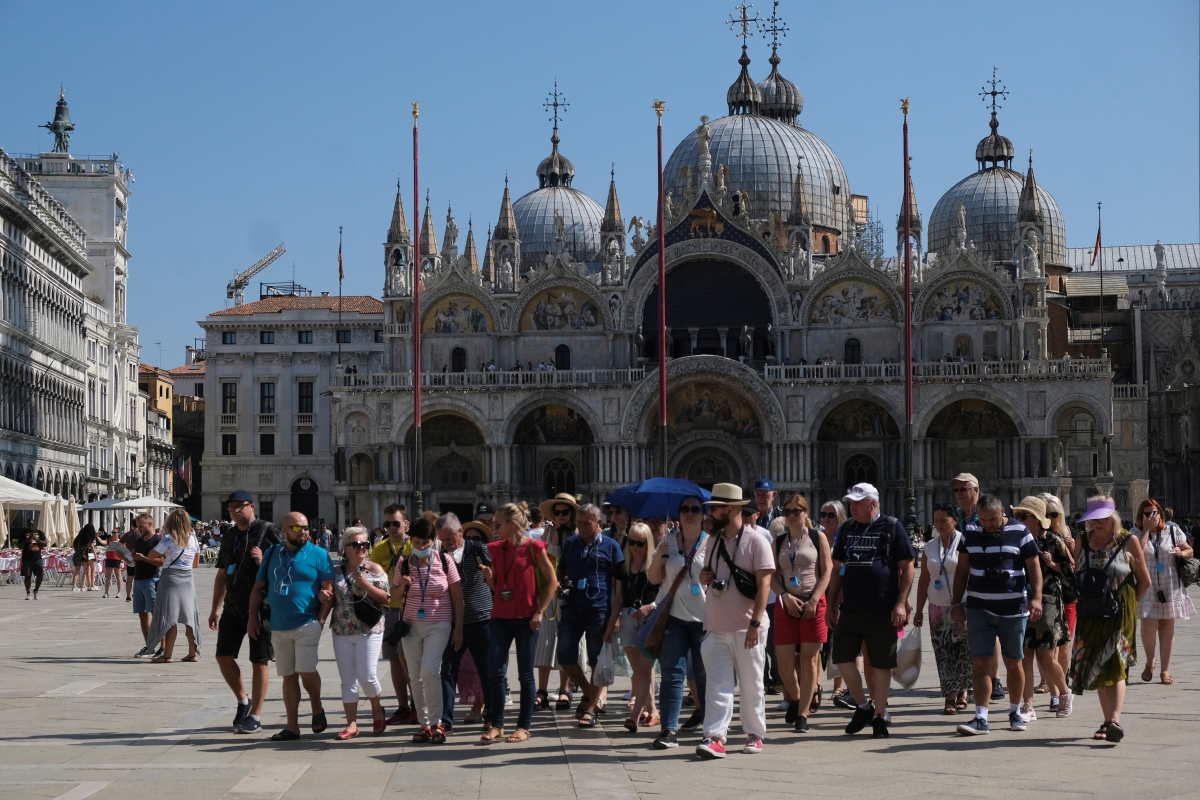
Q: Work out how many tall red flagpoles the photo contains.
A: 3